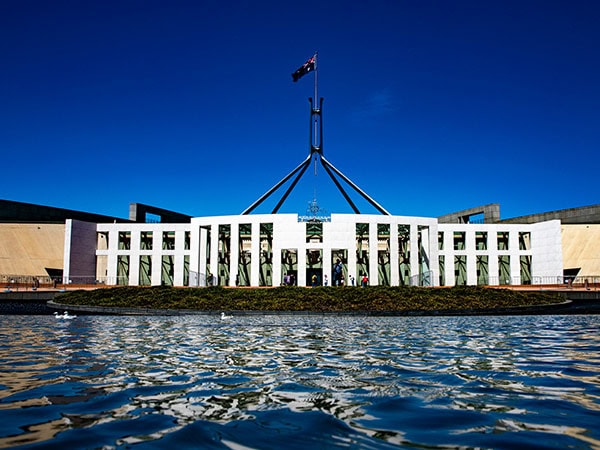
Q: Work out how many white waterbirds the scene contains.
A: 3